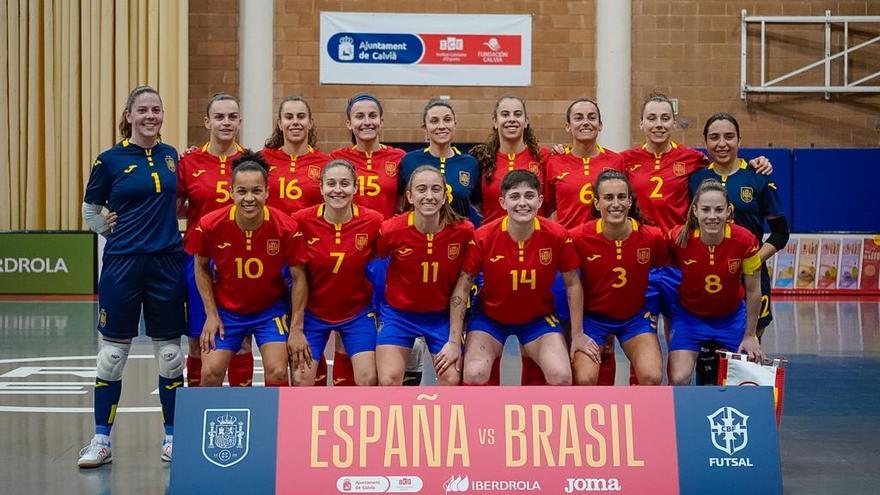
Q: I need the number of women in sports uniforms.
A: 15